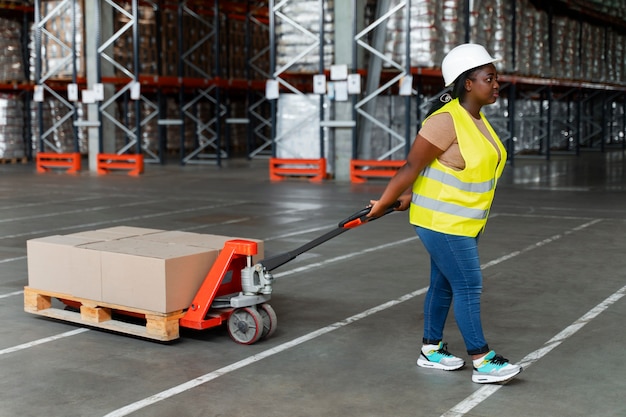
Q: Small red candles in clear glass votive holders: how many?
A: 0